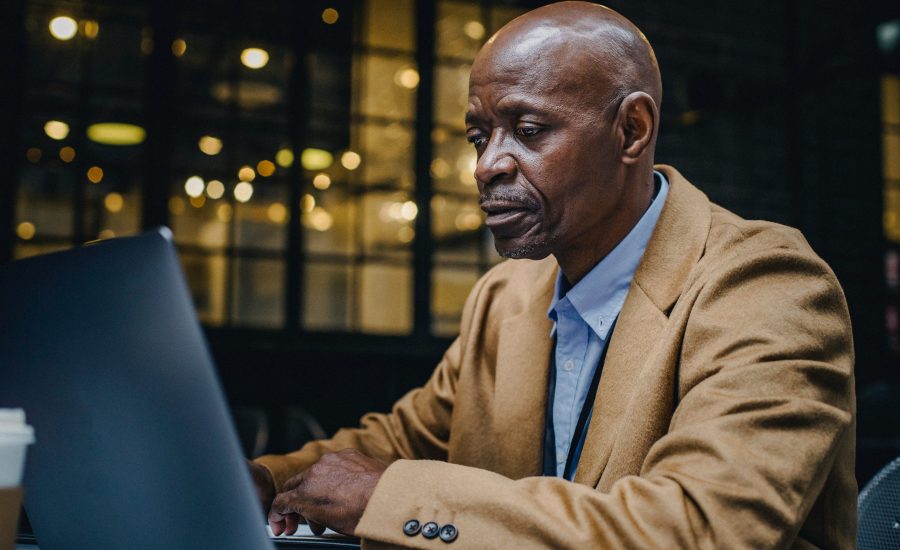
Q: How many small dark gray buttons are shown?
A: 3